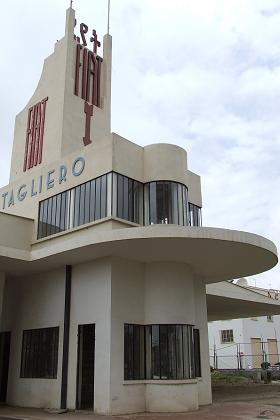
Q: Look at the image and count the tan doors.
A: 2